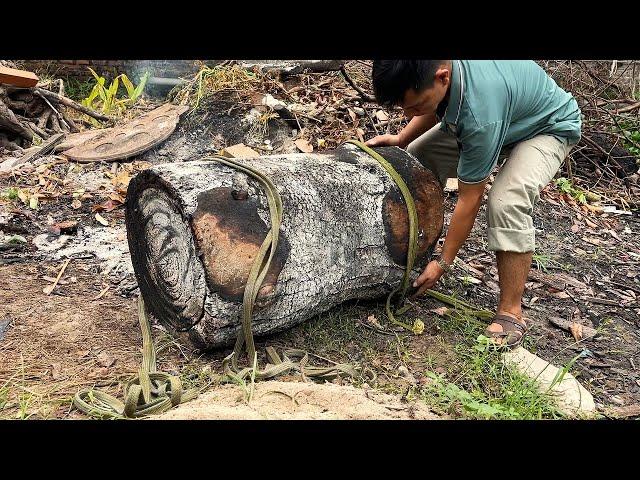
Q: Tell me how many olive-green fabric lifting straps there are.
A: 2